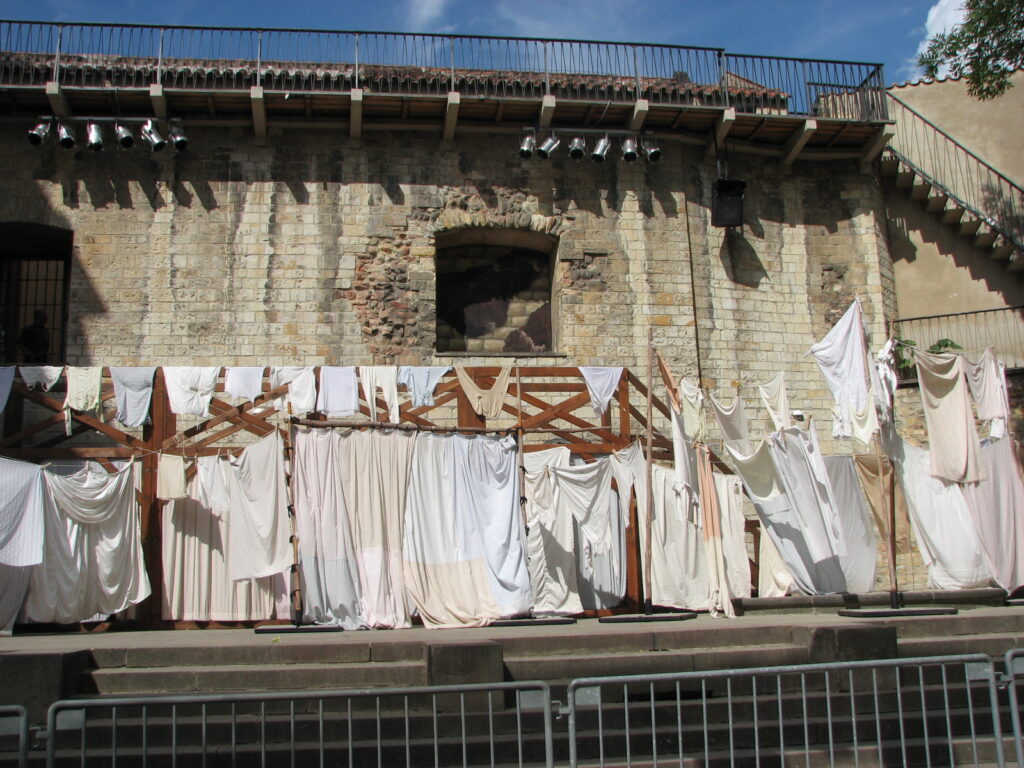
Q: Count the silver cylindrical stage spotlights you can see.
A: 12